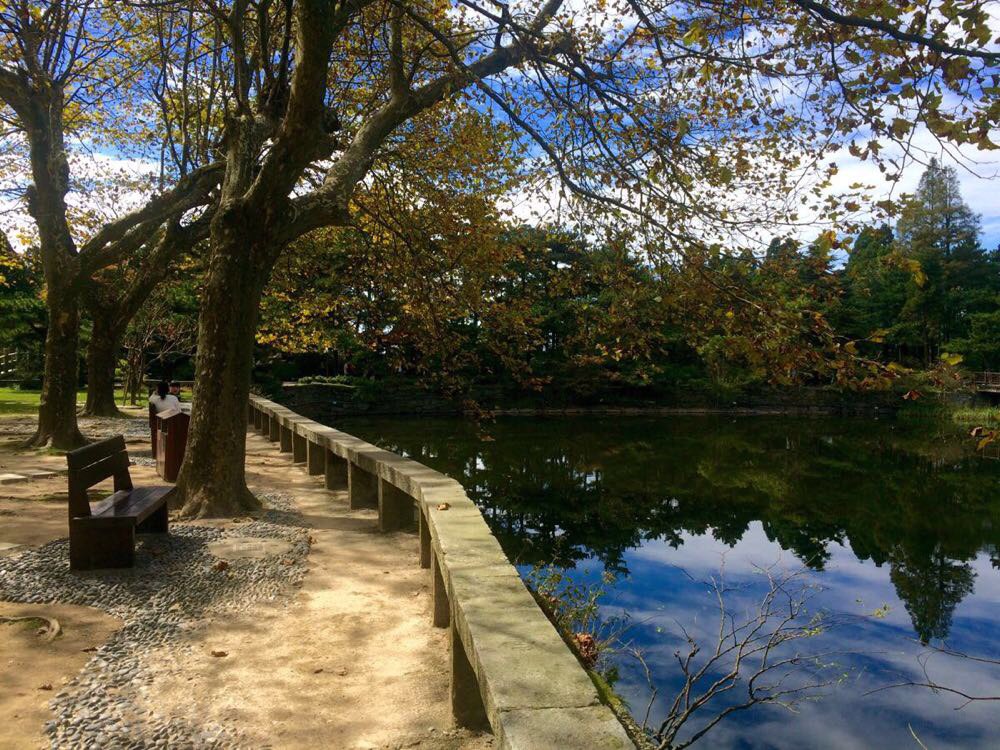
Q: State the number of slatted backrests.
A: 1